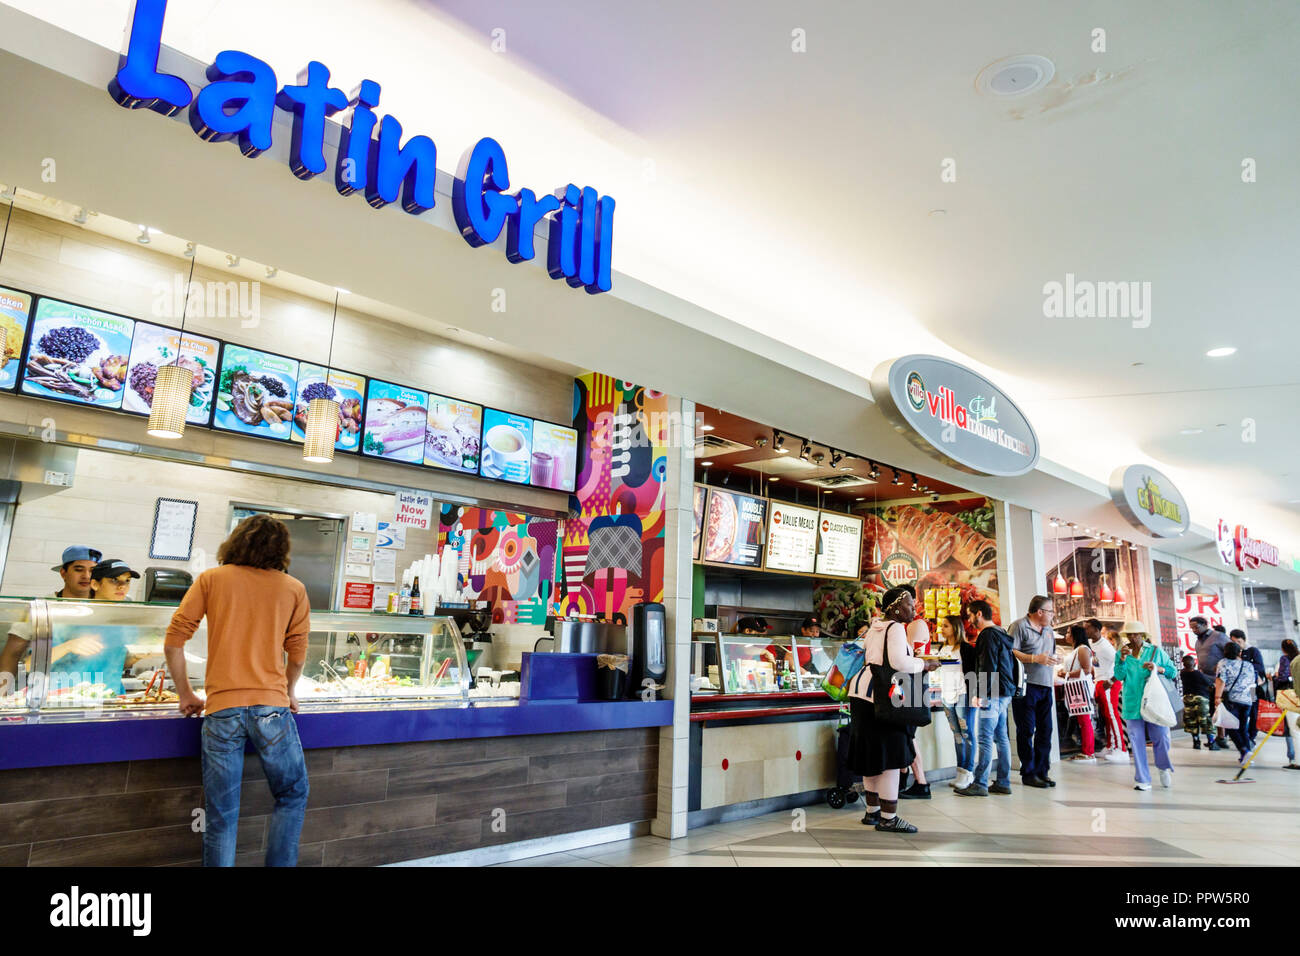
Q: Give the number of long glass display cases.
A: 2